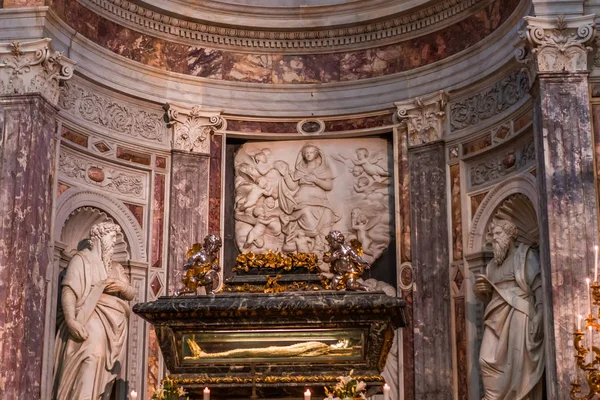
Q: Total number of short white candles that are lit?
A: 4